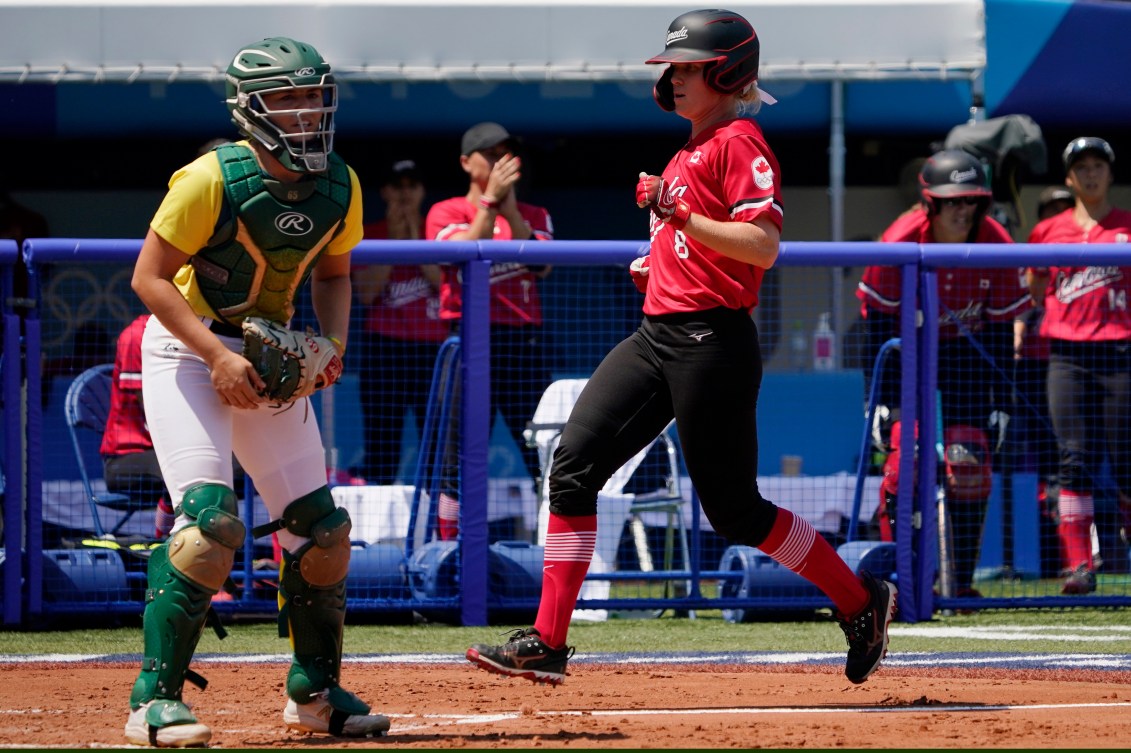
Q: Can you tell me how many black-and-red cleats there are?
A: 2